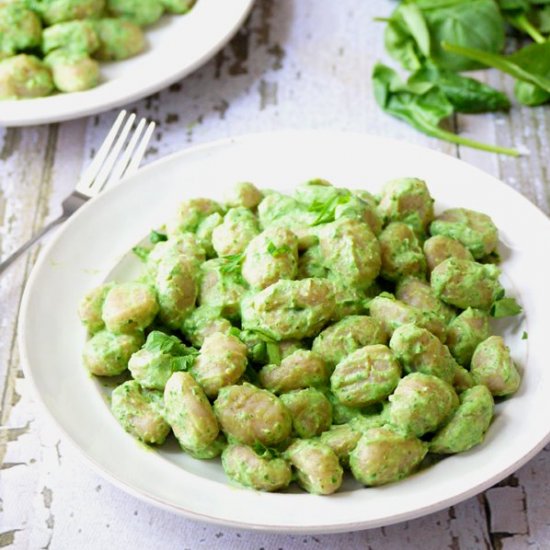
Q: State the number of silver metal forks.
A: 1